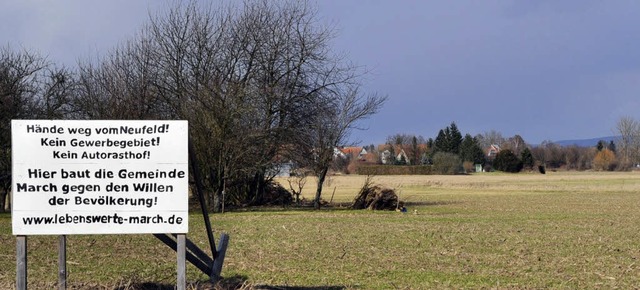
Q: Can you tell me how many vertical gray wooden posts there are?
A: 3